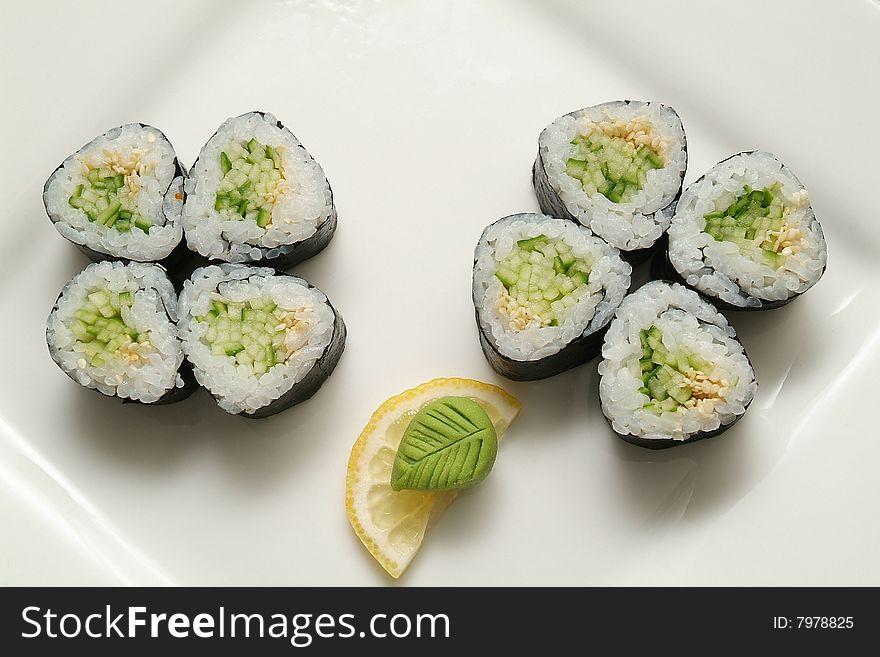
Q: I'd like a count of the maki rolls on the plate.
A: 8